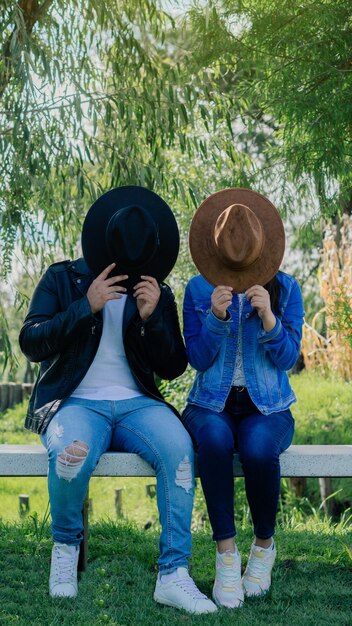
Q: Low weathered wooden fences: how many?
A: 1